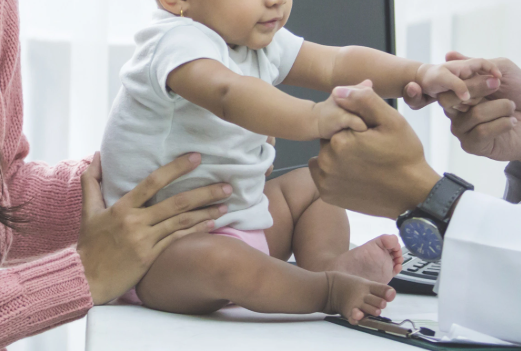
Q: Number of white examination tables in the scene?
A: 1